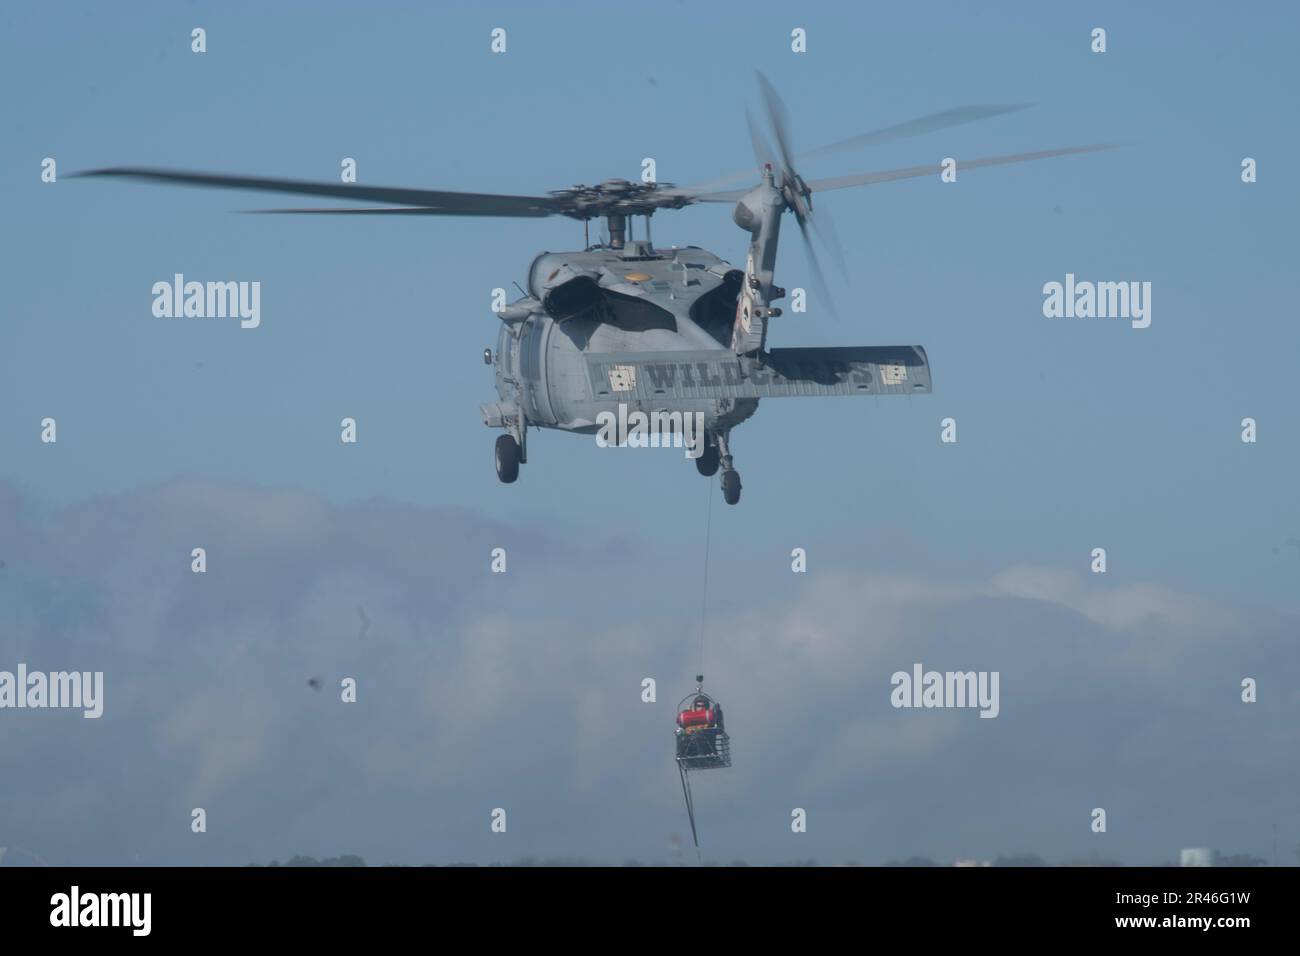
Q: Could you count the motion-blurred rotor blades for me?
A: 8